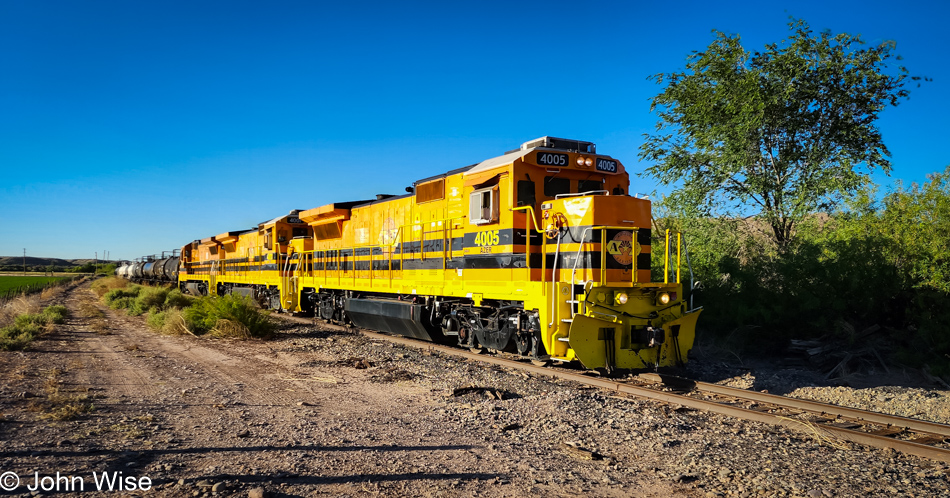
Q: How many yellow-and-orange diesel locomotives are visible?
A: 3